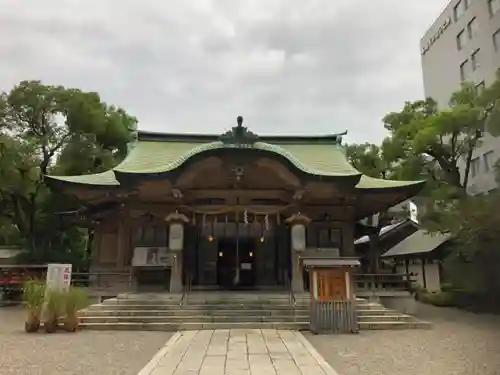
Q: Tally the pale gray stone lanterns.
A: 2